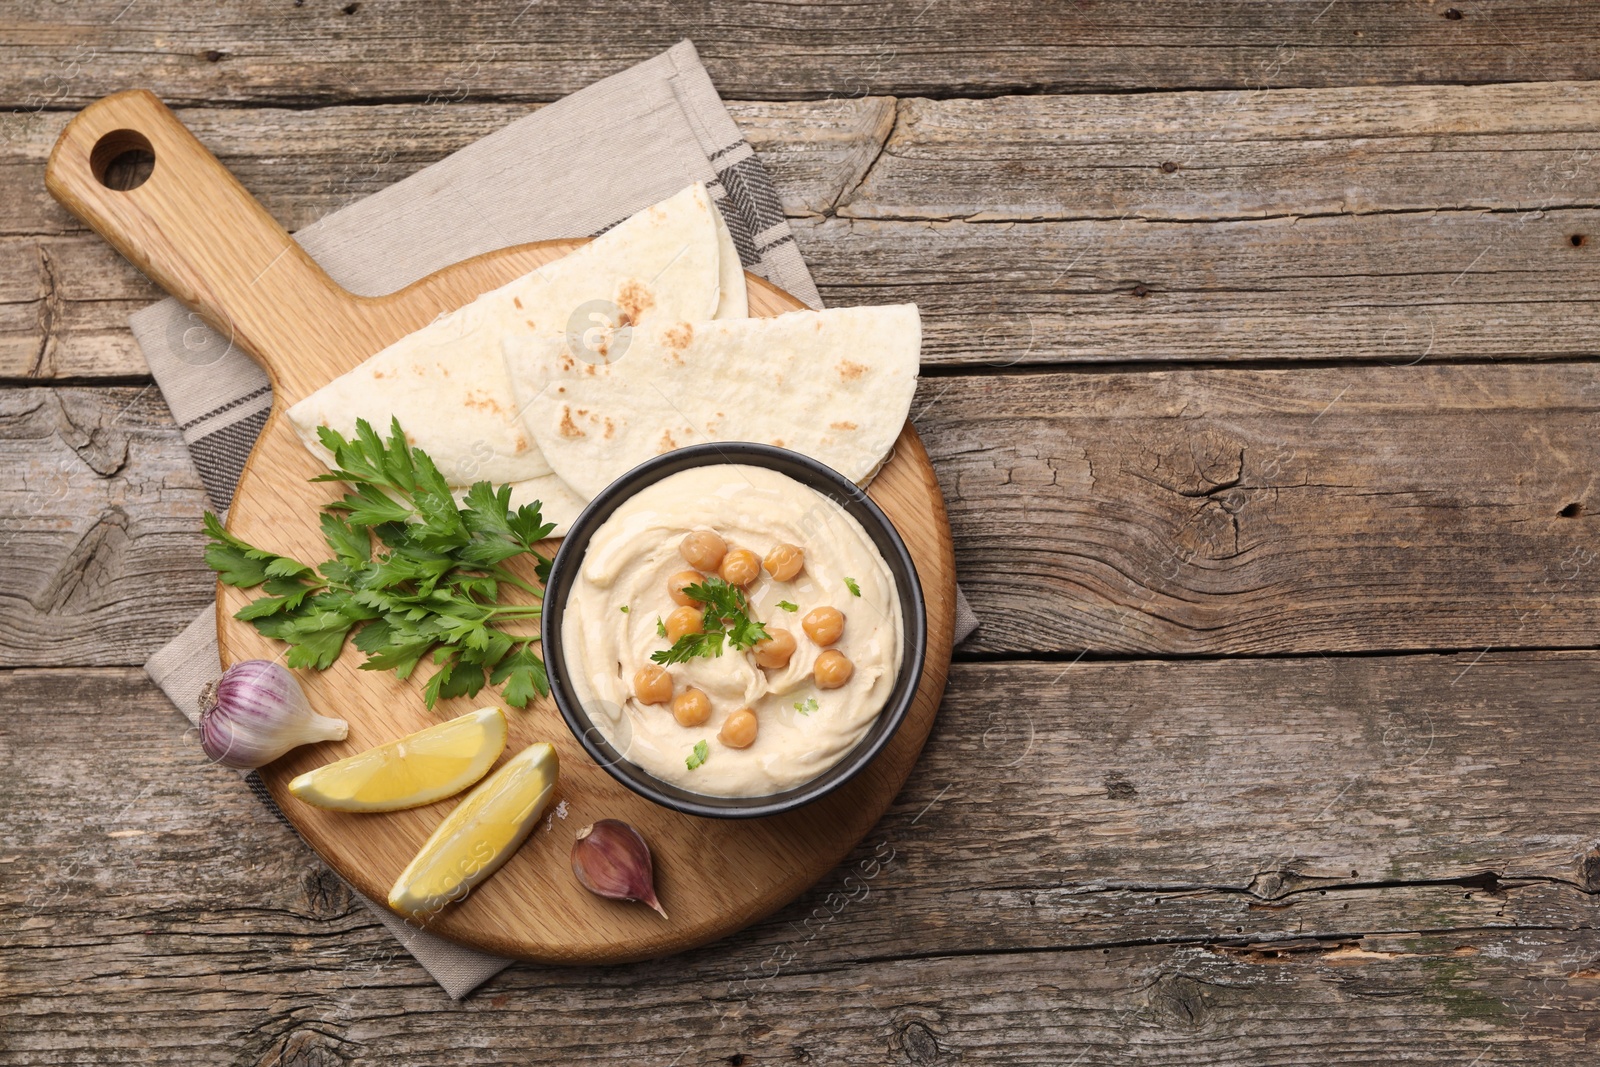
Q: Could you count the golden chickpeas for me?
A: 11